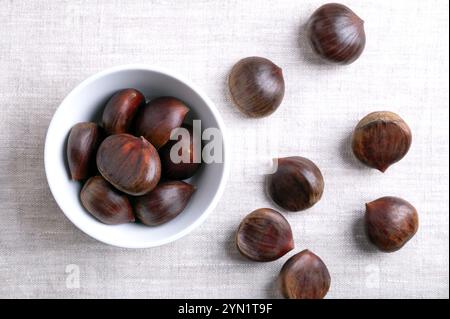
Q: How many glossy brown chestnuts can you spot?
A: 14